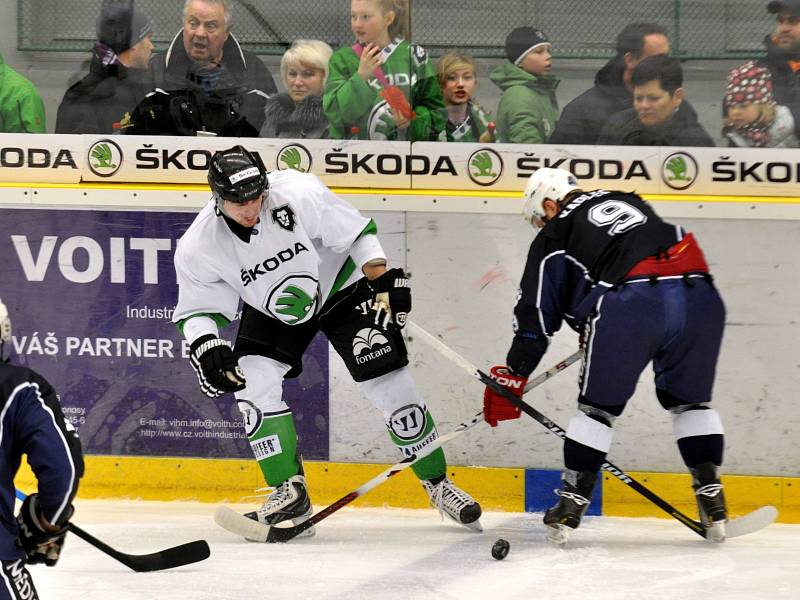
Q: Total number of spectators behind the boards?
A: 11